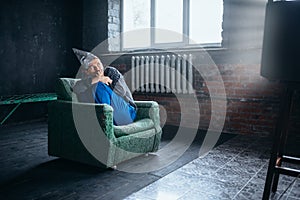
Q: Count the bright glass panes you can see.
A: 3